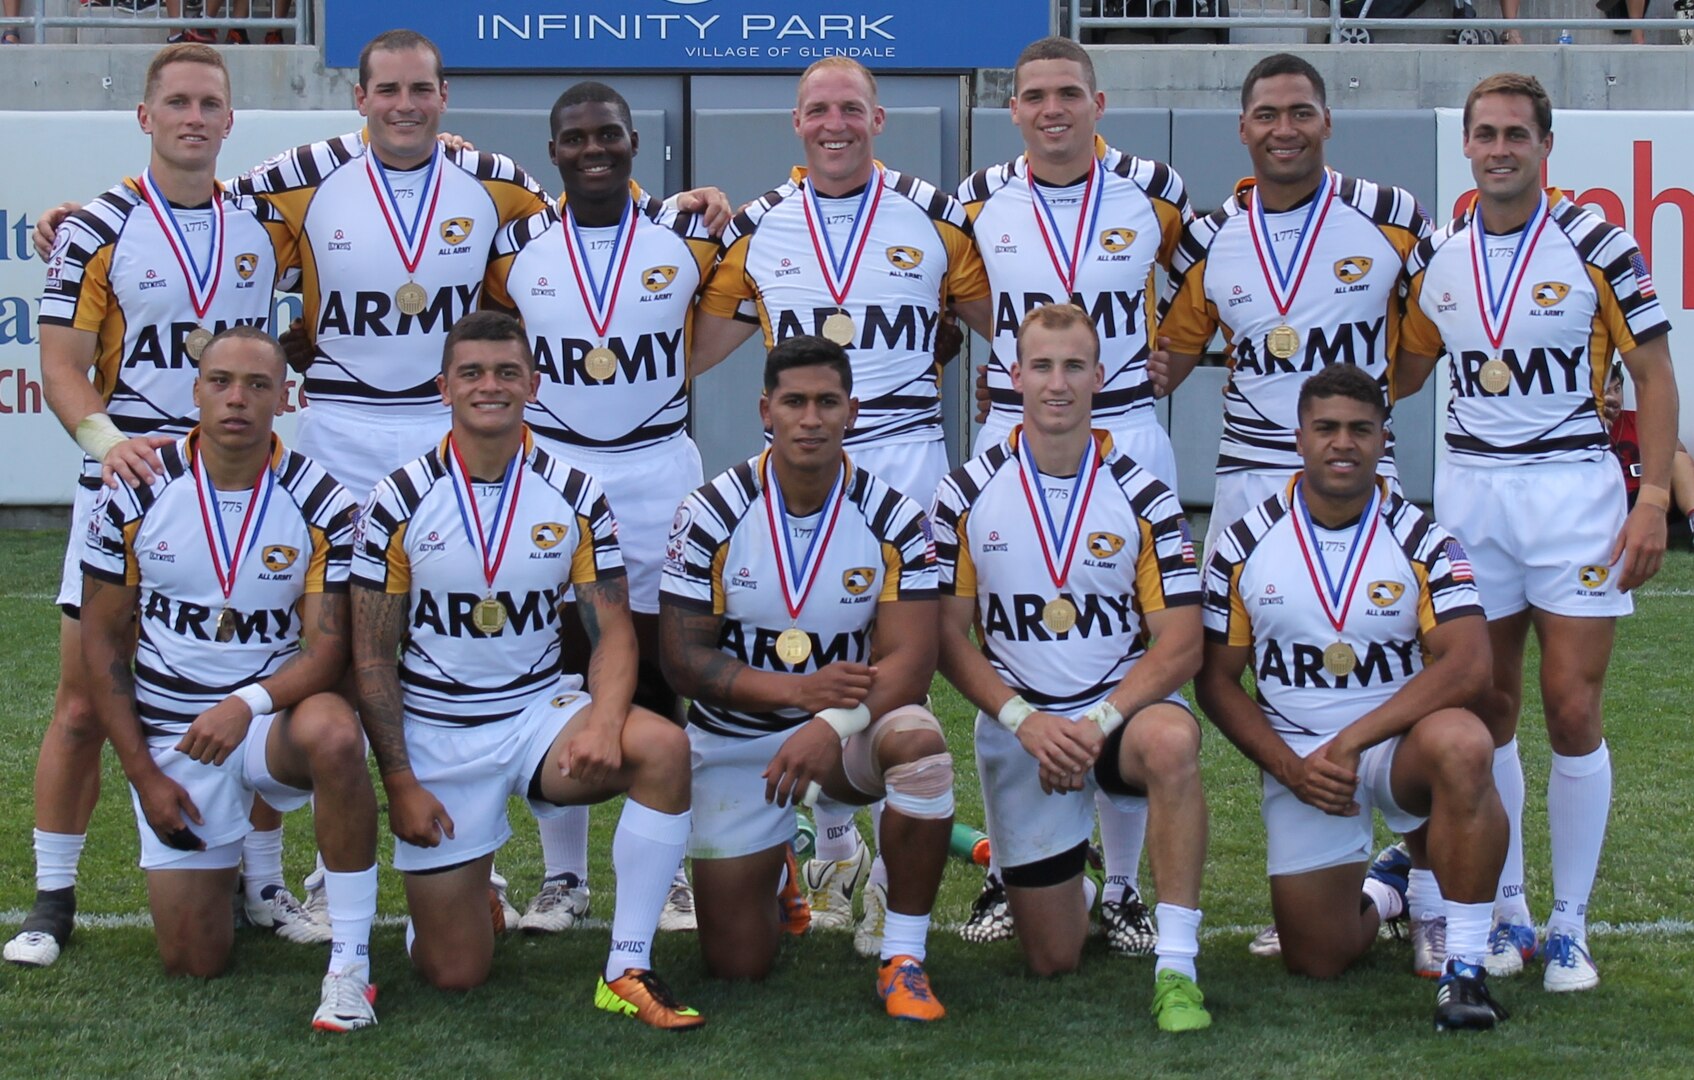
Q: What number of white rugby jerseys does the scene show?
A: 12